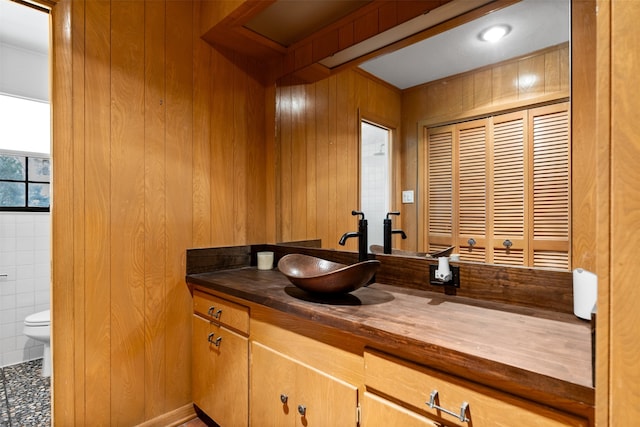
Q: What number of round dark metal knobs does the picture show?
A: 4